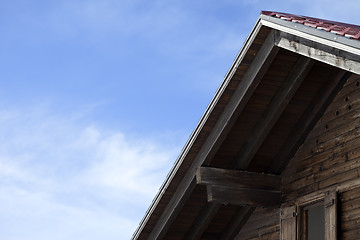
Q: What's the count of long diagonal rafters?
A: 3